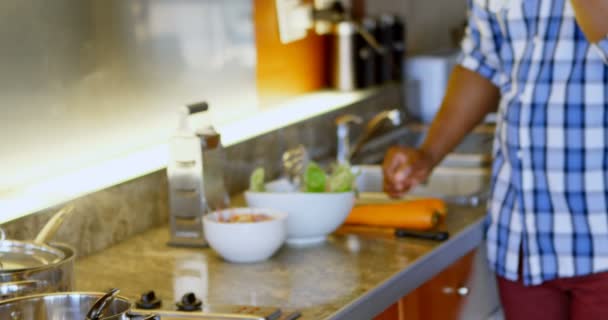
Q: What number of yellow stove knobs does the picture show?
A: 0